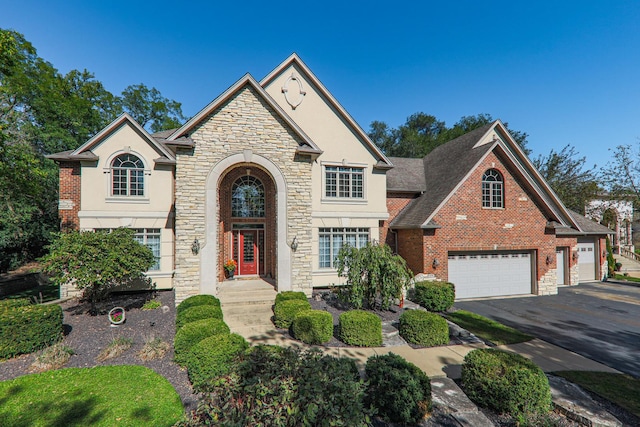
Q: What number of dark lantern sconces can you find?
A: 6